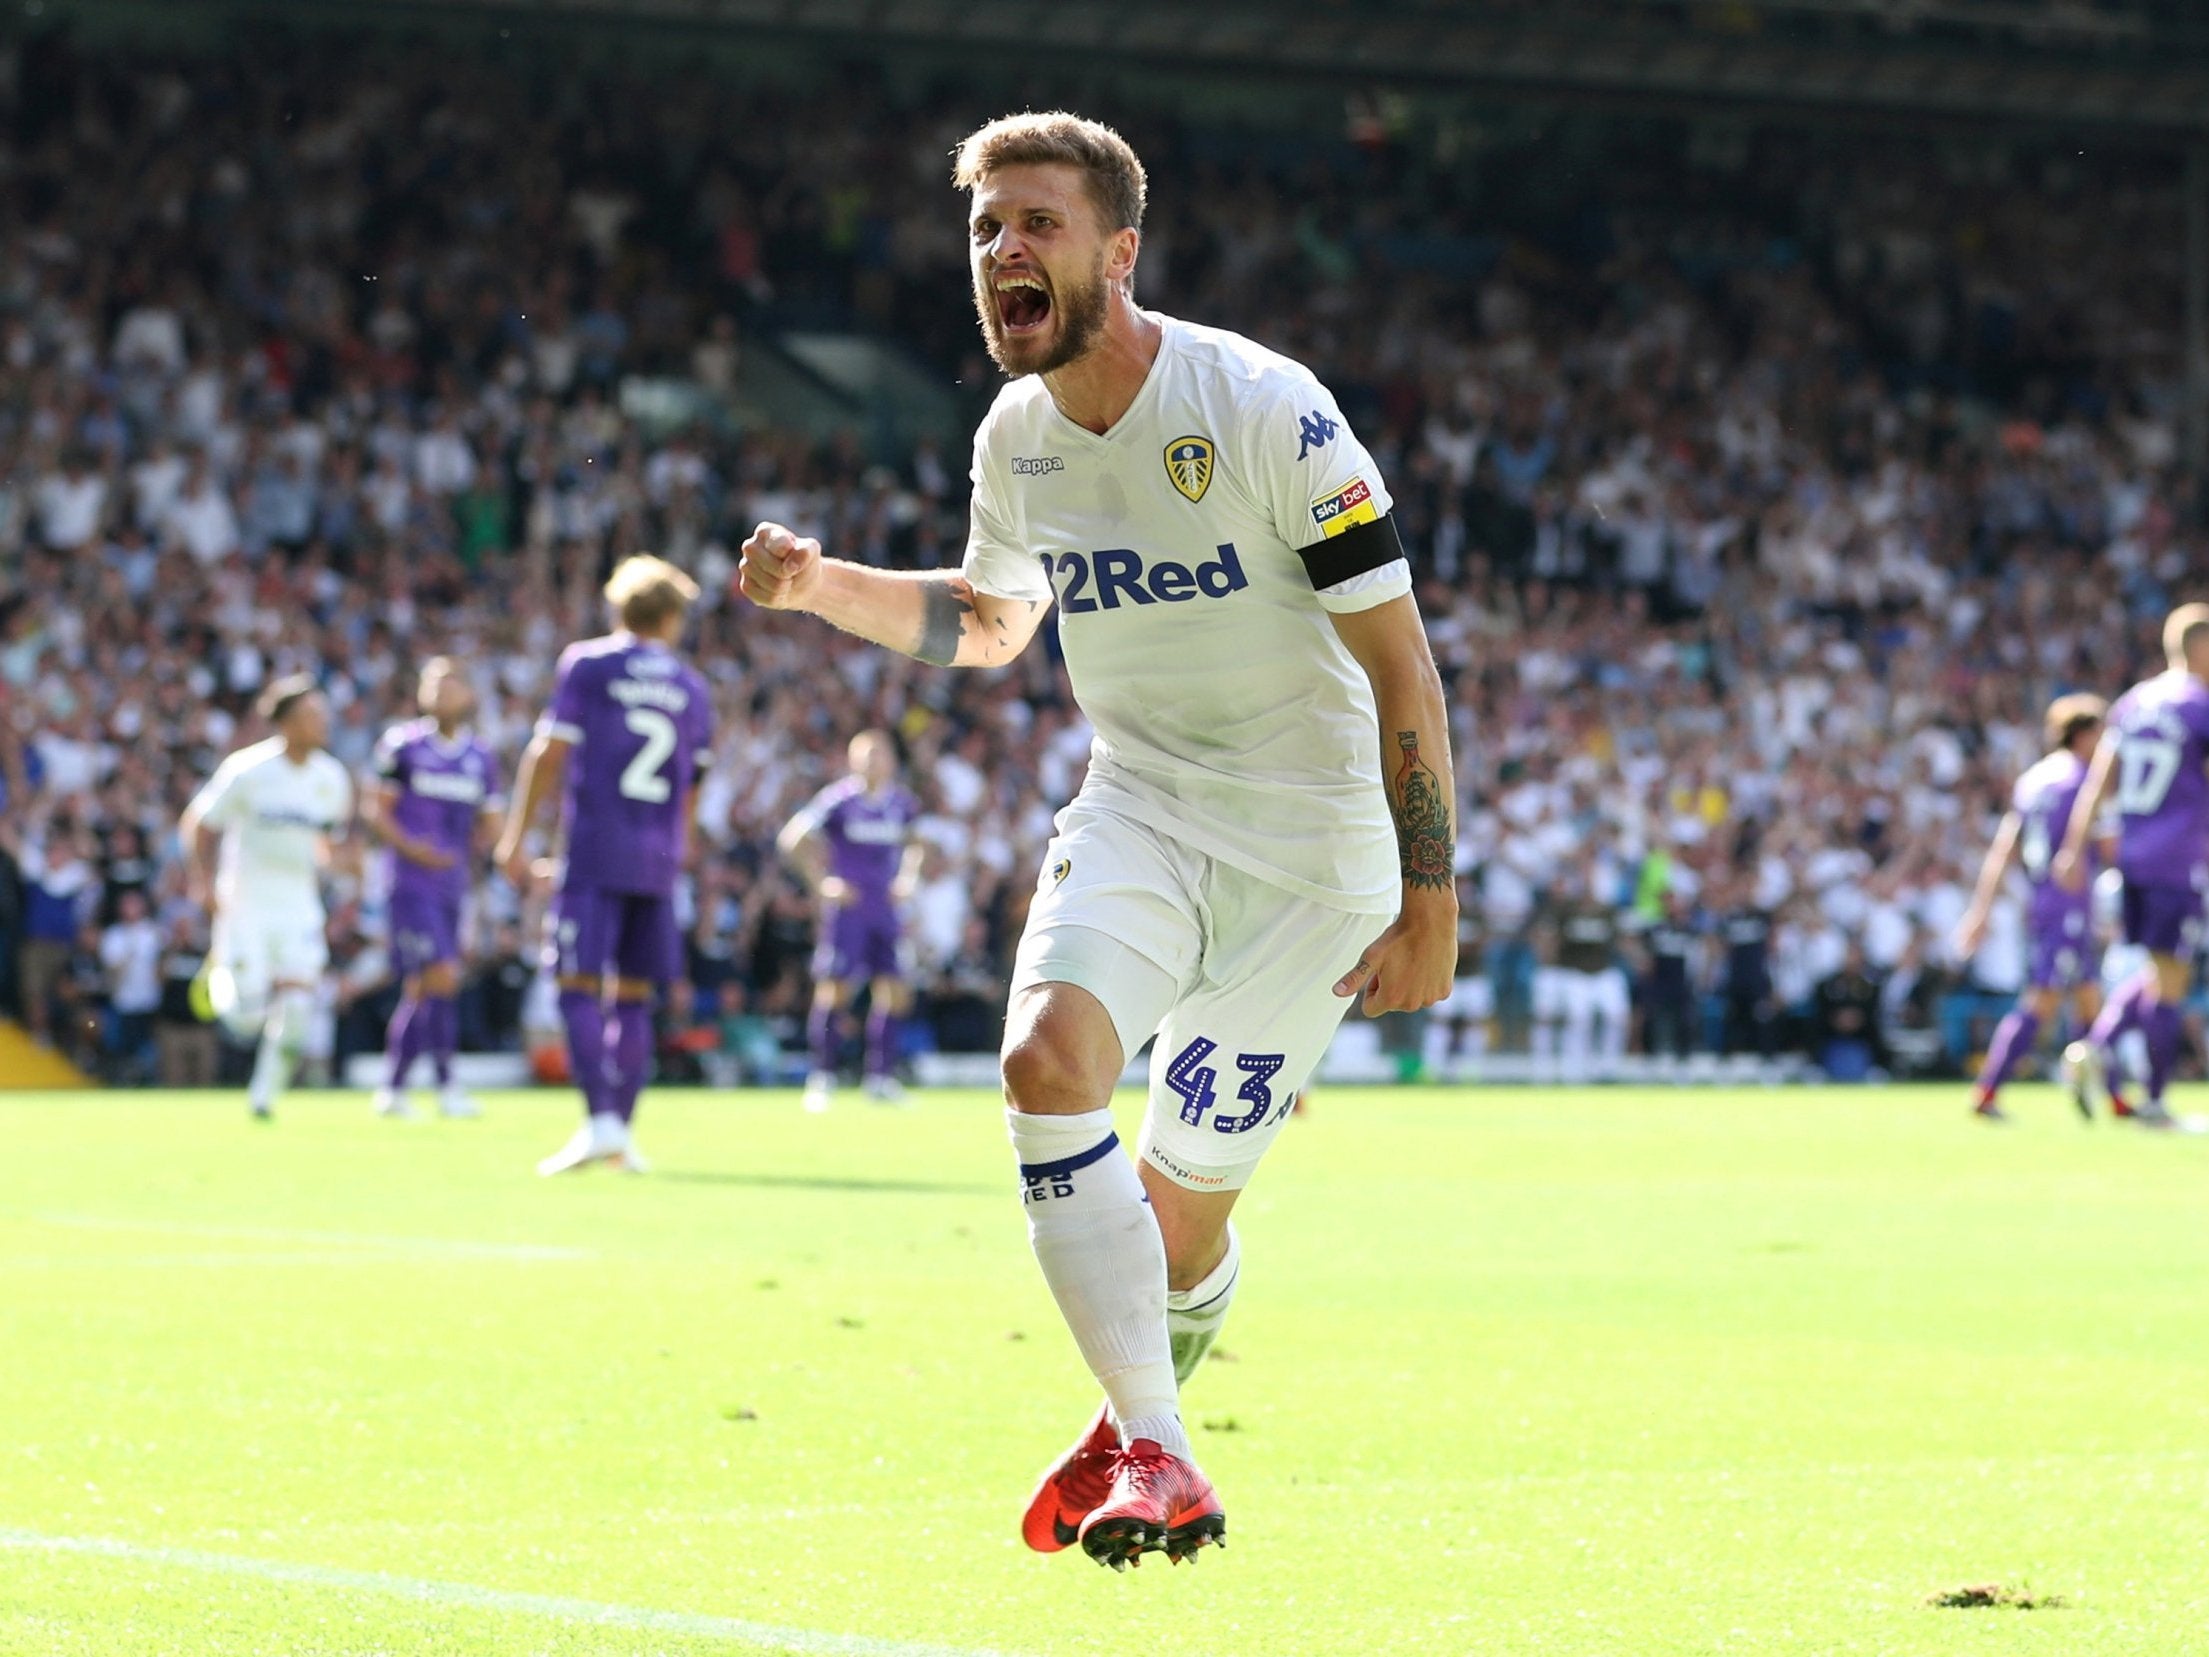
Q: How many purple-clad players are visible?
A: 5